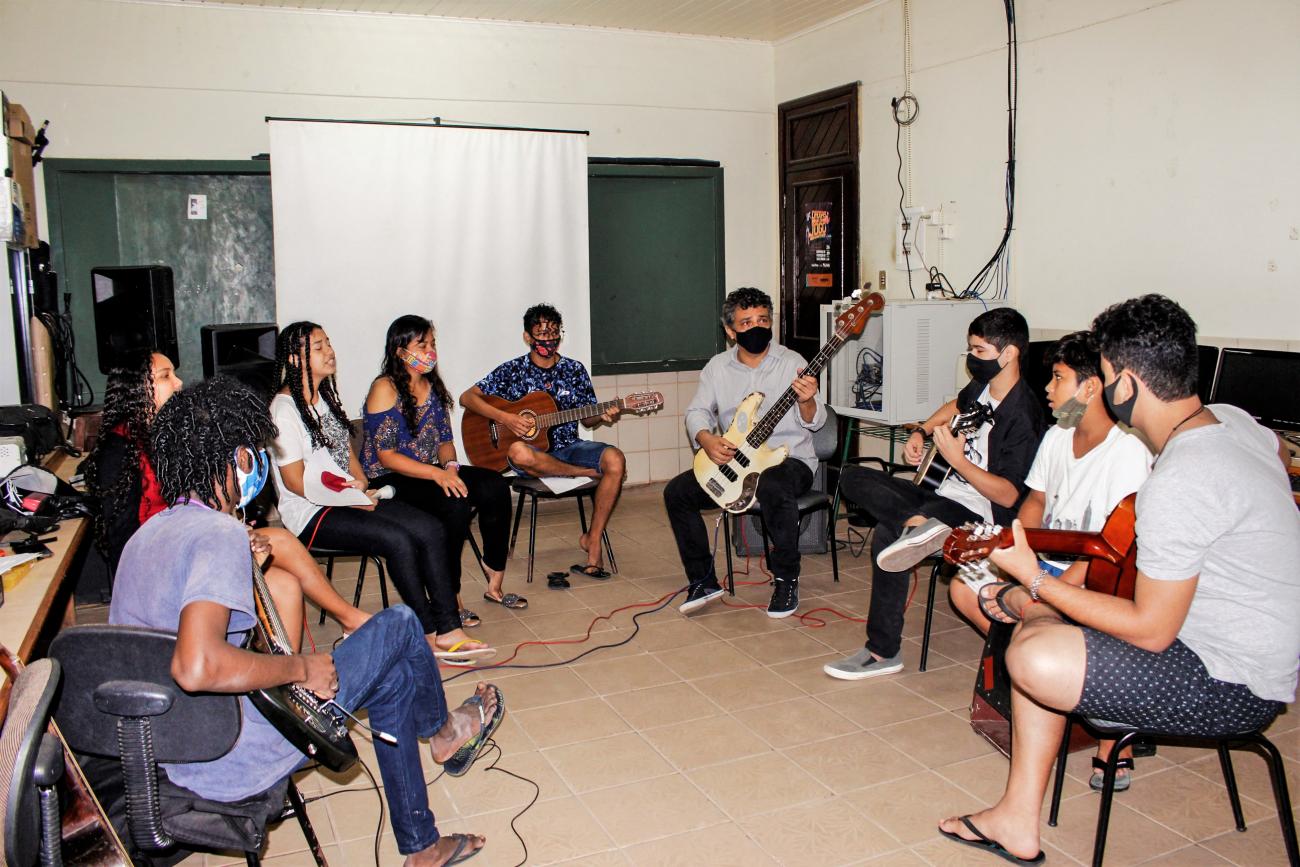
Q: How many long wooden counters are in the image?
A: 1